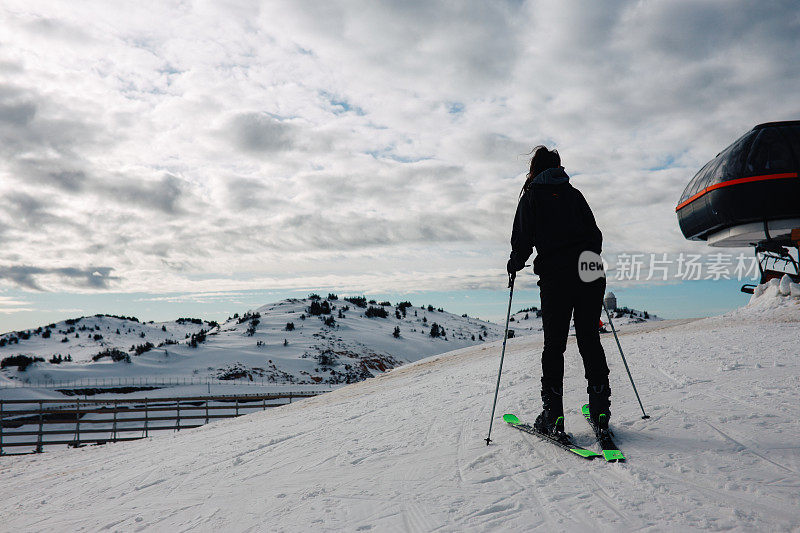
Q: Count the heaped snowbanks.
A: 1